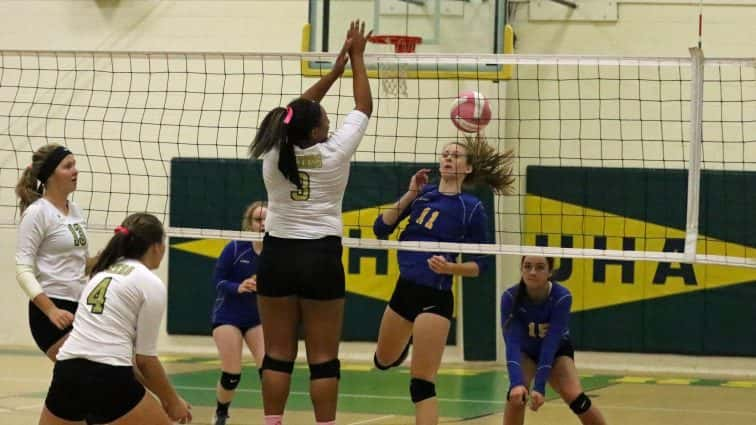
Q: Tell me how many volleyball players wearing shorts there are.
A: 6